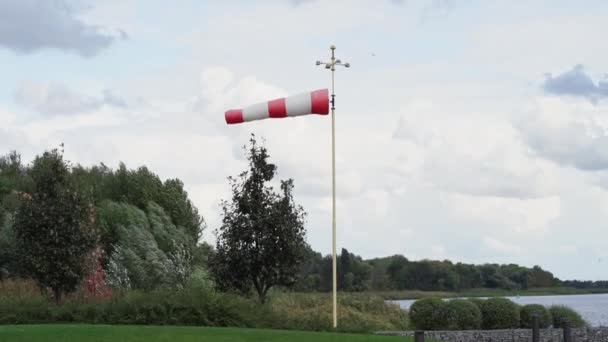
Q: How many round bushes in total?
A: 5